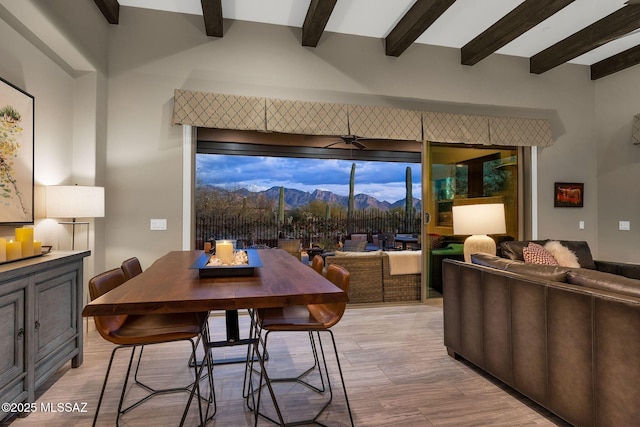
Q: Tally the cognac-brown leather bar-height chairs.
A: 4